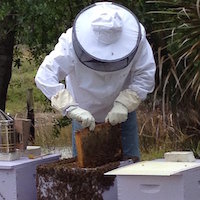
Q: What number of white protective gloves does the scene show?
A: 2